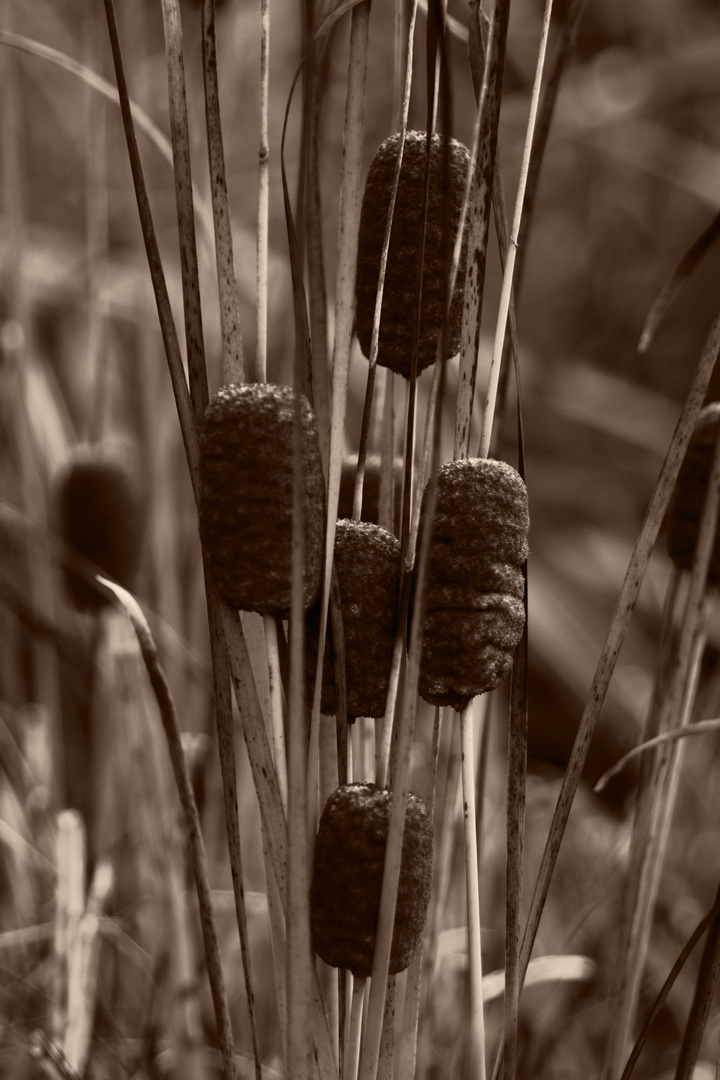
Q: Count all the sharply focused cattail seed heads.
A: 5